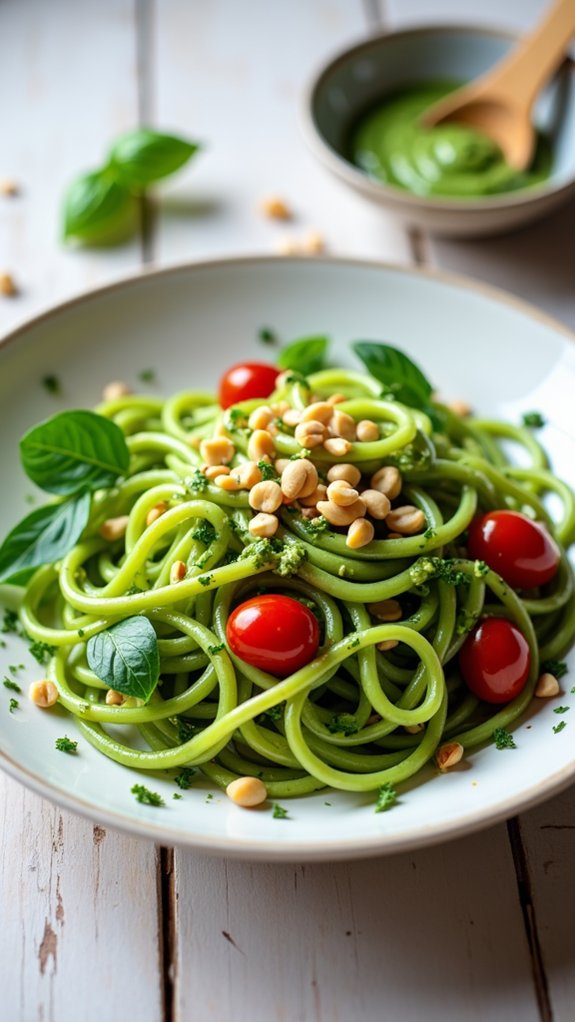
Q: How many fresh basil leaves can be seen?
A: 7